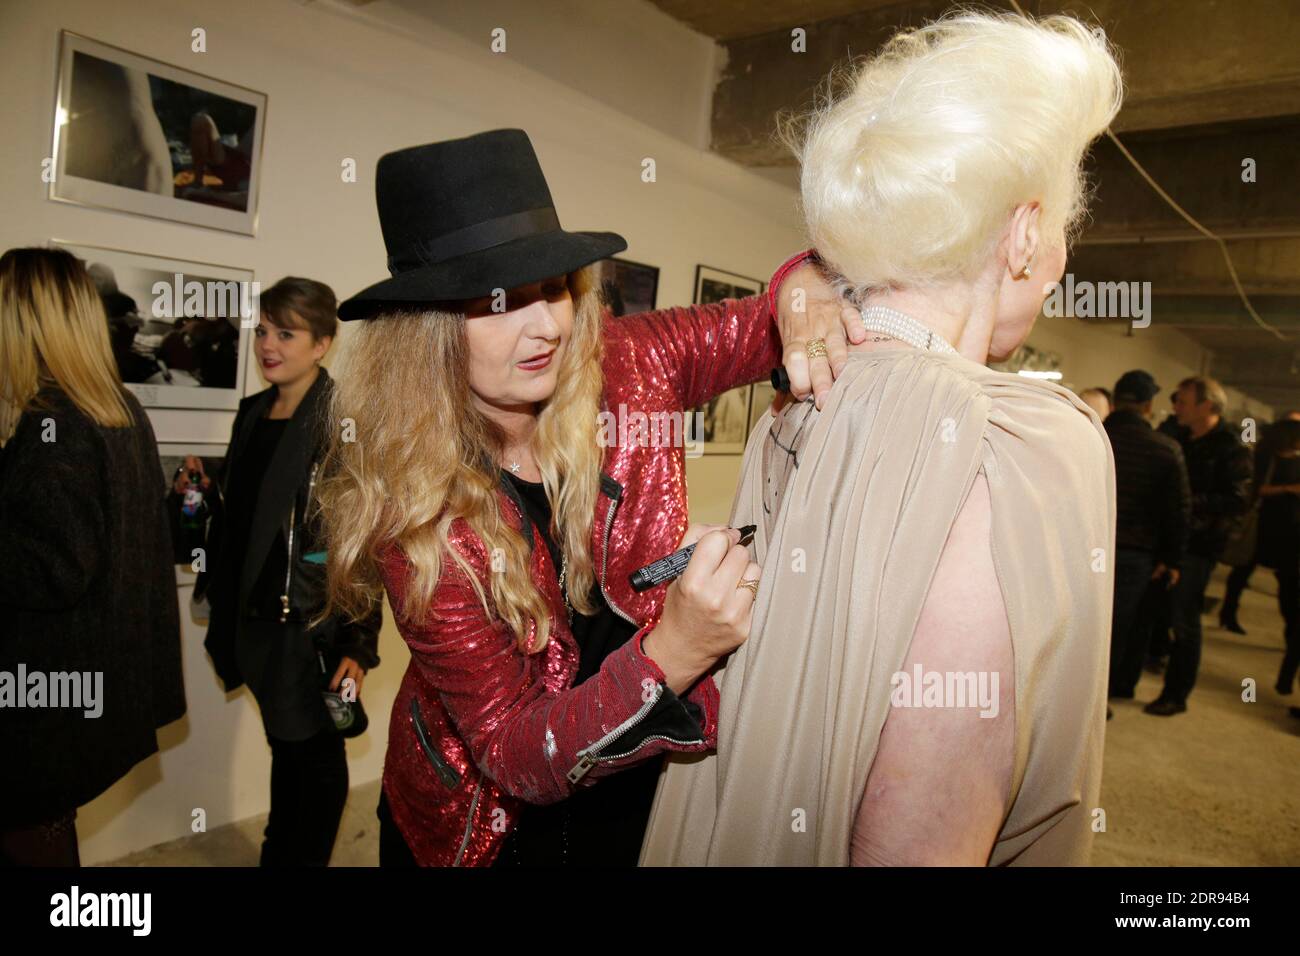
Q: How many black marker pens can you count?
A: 1